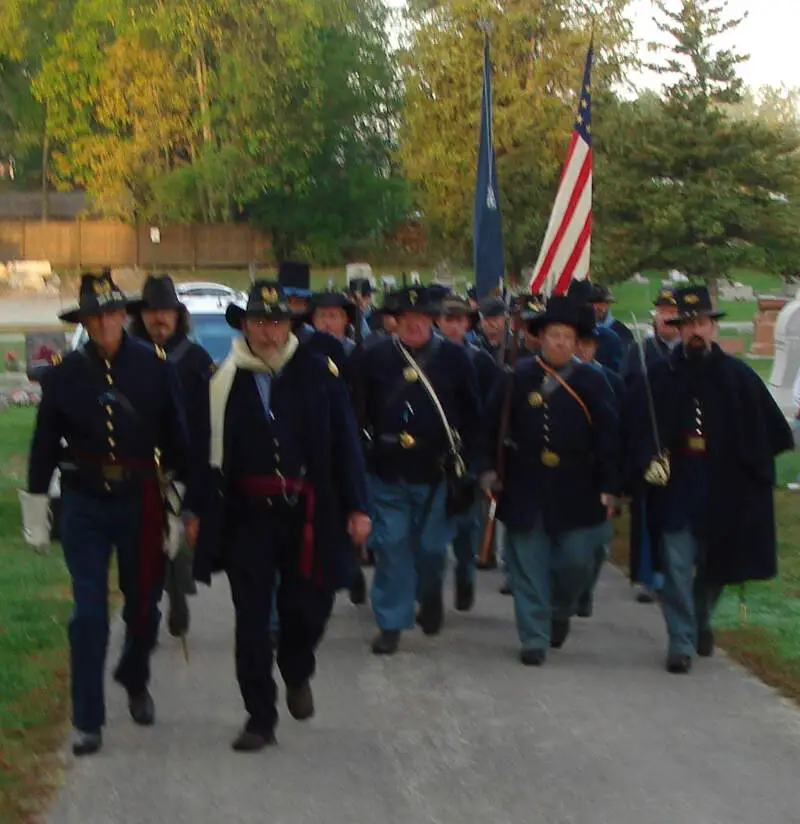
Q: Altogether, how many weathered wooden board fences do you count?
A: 1